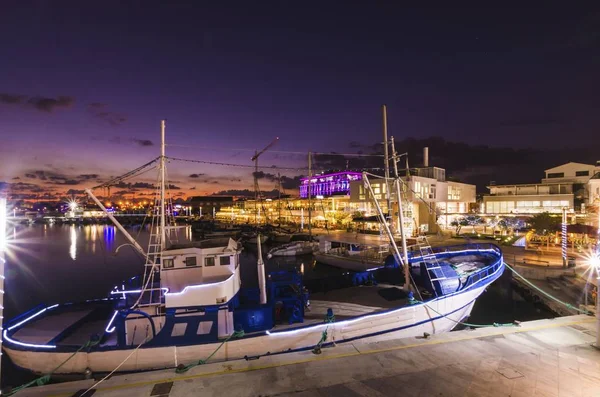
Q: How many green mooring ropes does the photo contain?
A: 5